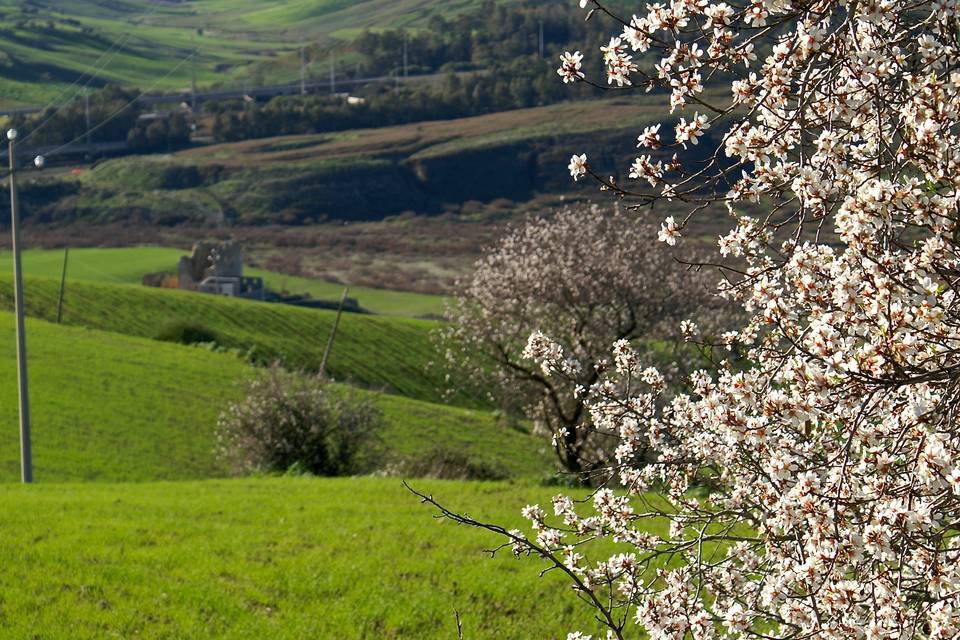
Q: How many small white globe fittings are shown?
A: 2